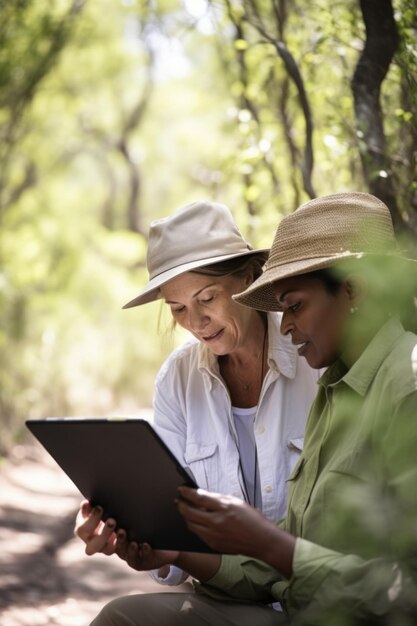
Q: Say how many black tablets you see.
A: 1